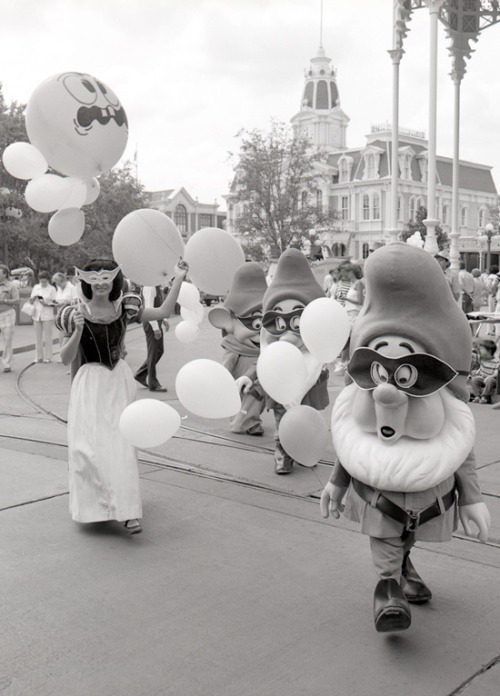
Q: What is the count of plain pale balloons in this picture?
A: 15